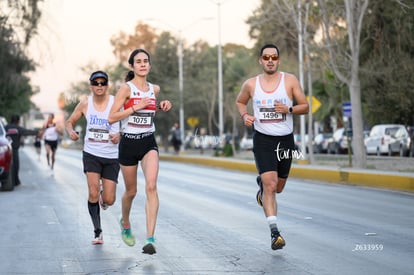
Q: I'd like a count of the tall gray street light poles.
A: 3